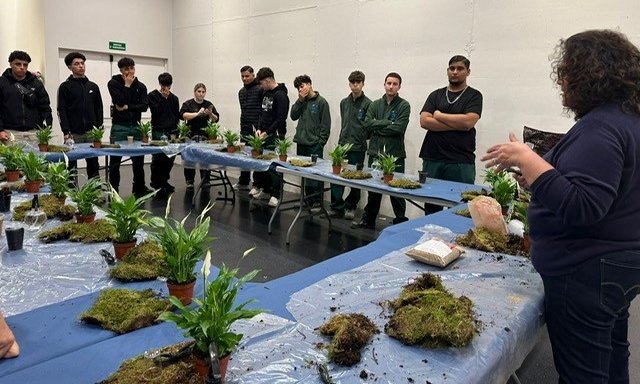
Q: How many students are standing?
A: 11